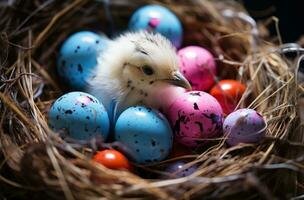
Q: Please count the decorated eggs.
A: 10